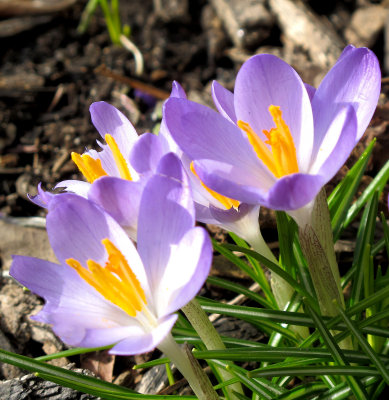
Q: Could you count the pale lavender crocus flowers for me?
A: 4